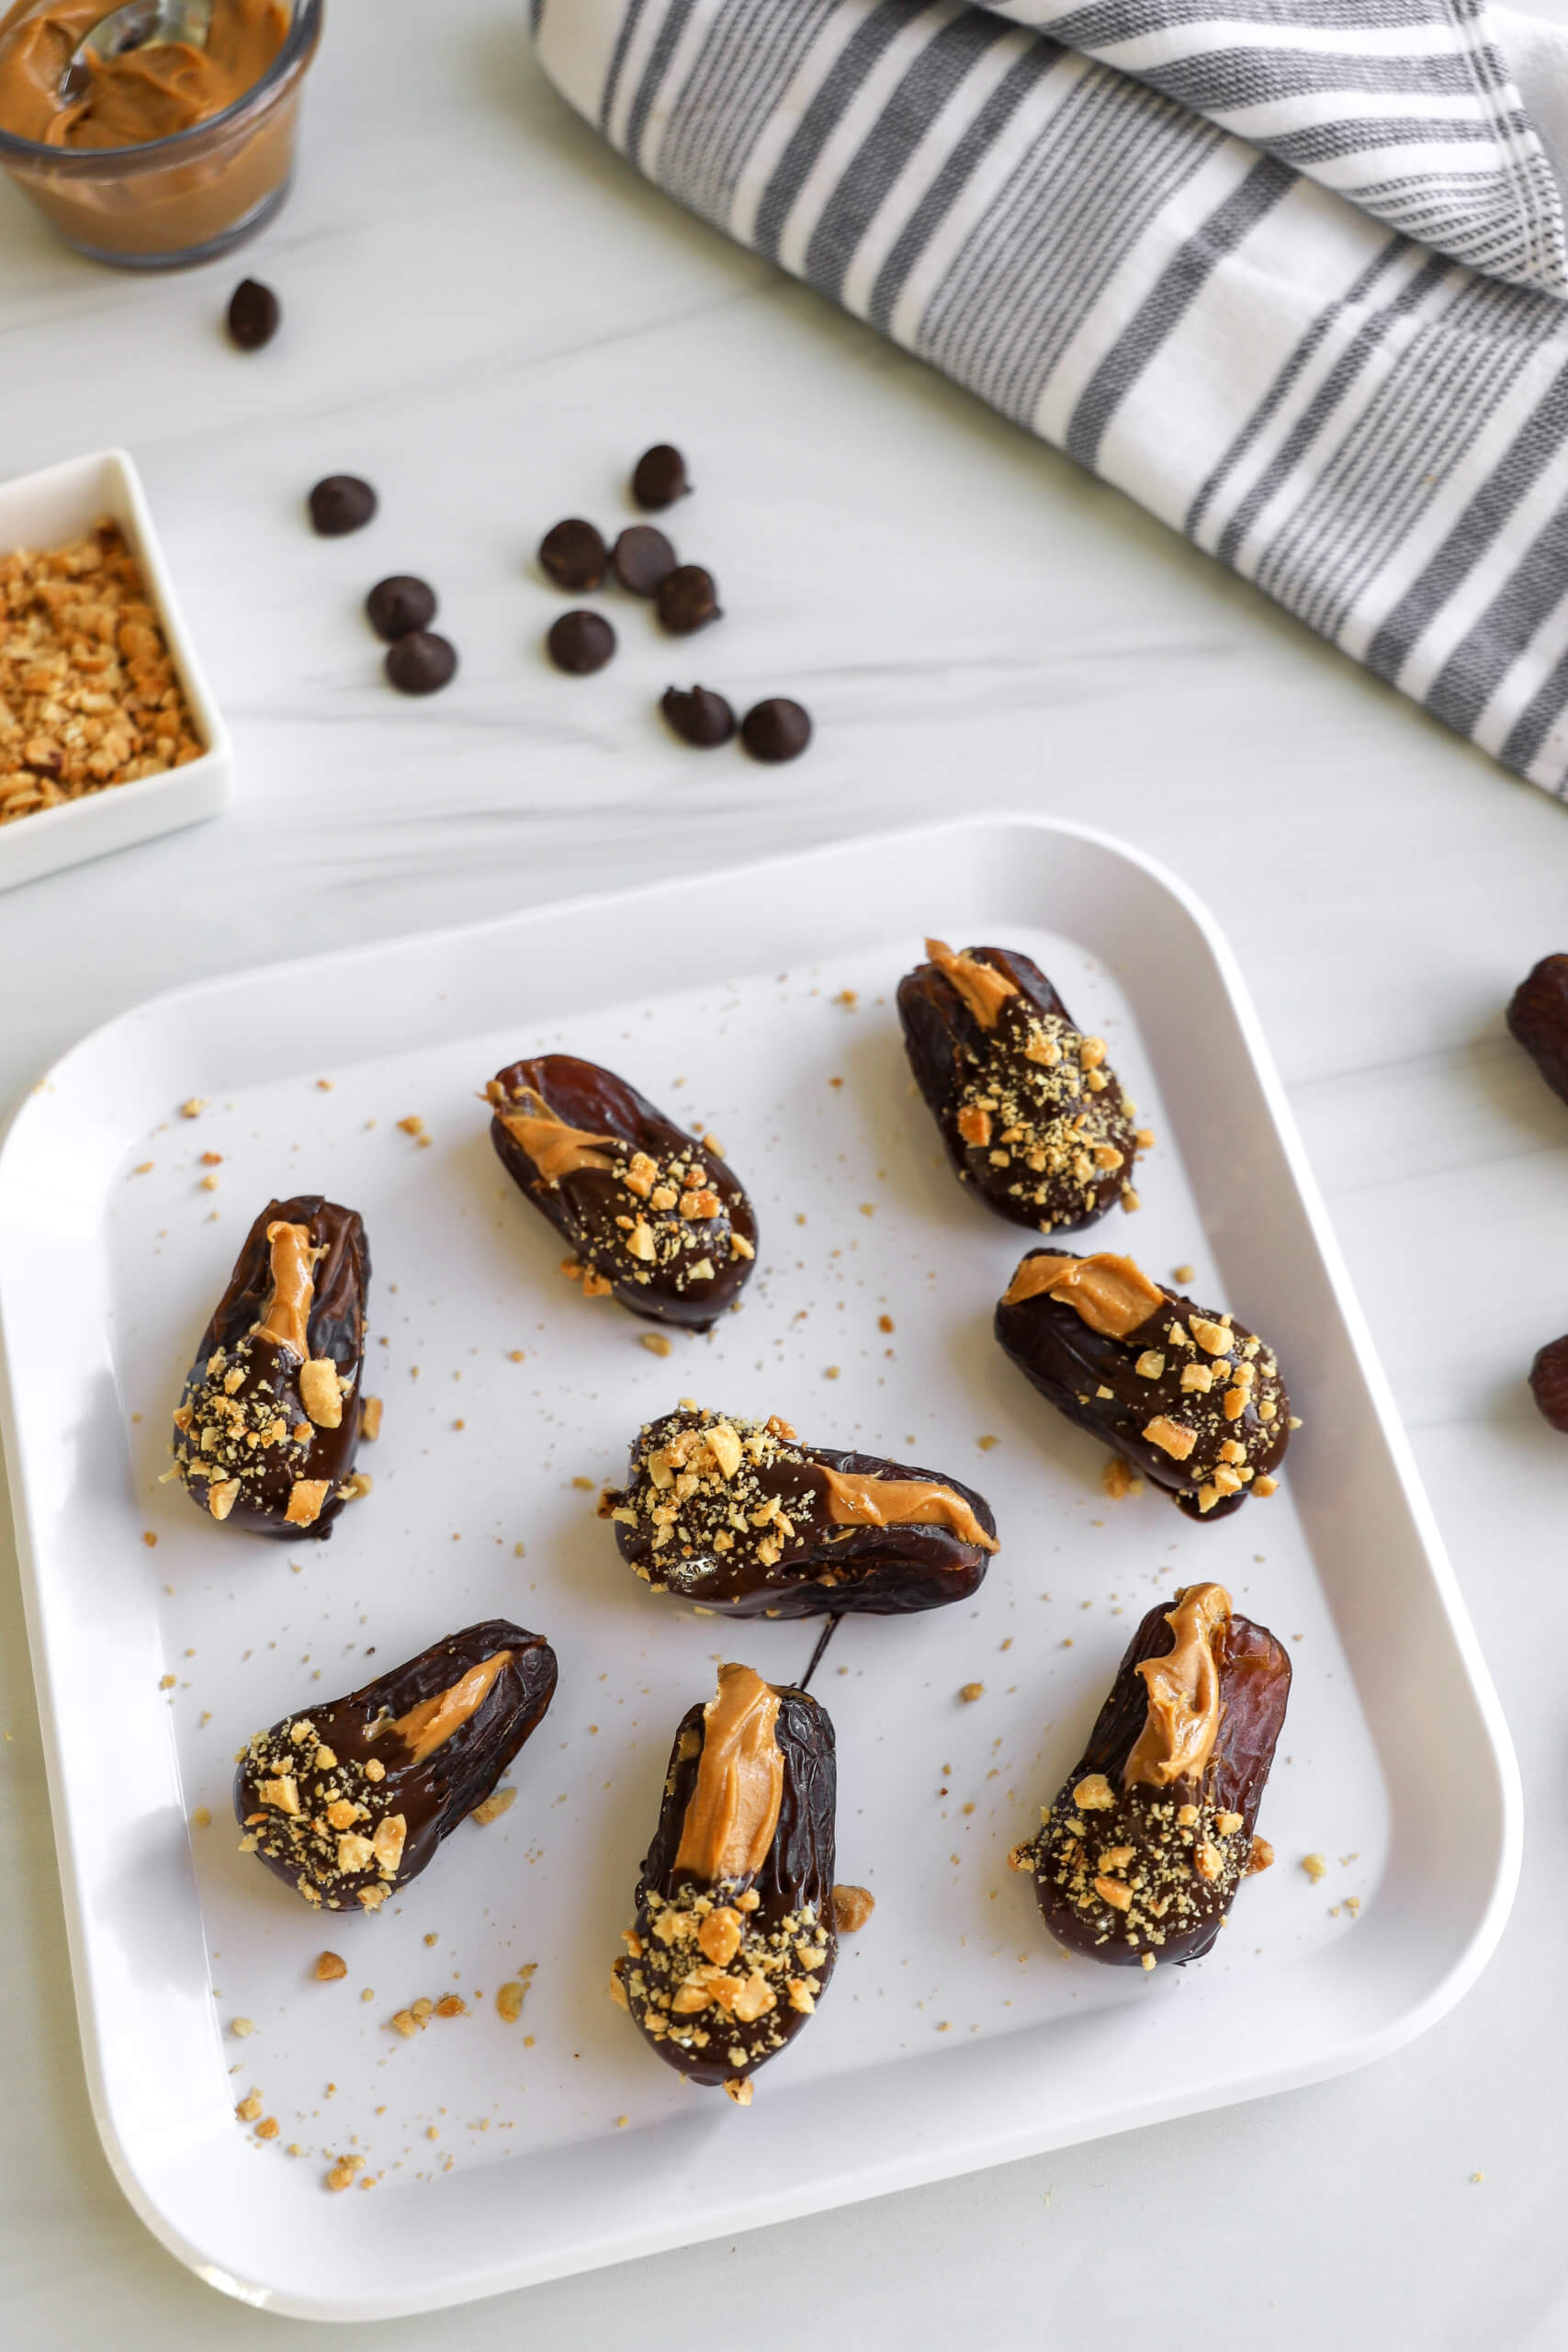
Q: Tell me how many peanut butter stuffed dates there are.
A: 8